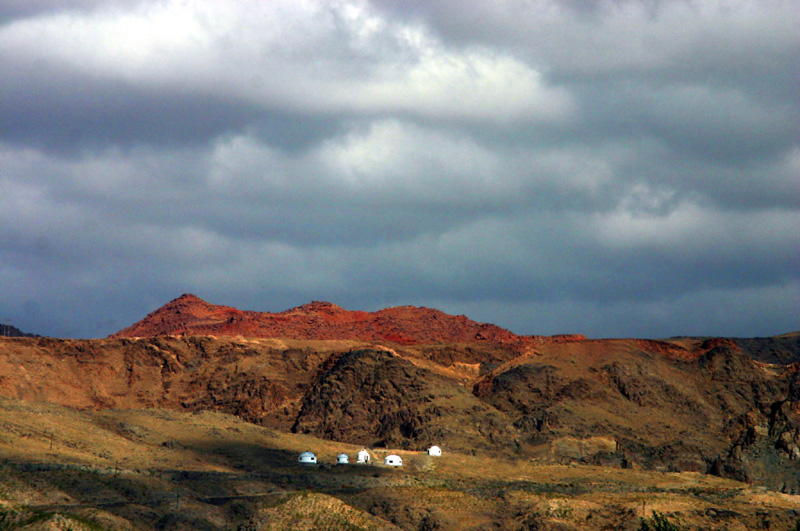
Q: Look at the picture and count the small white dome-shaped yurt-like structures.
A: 5